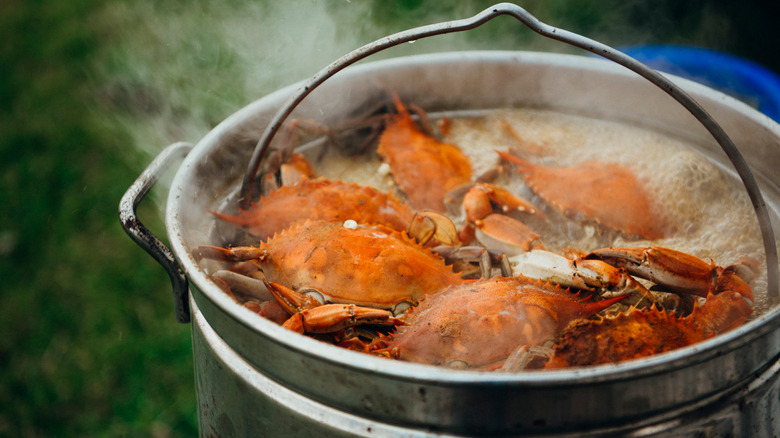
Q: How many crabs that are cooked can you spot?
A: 6